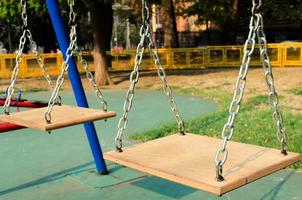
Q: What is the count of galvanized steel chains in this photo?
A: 8